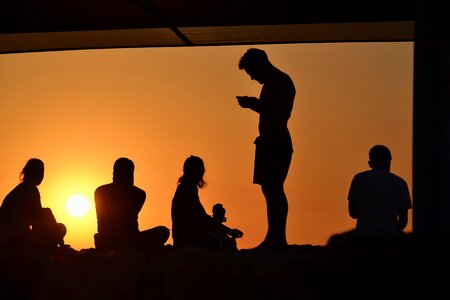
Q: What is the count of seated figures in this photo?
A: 4